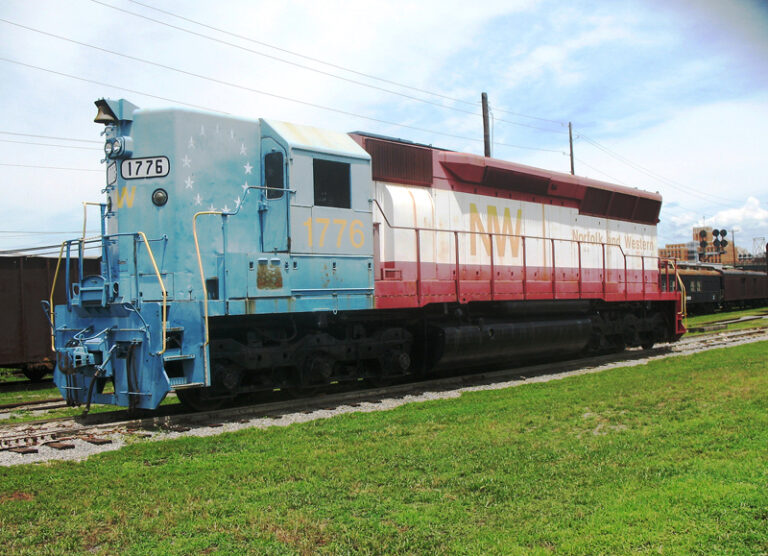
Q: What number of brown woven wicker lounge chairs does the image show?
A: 0